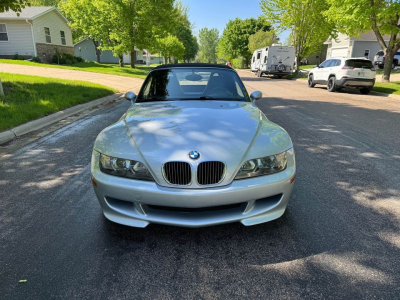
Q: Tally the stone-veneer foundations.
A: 1